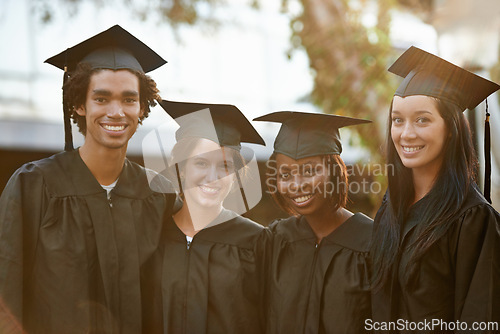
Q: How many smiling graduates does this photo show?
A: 4